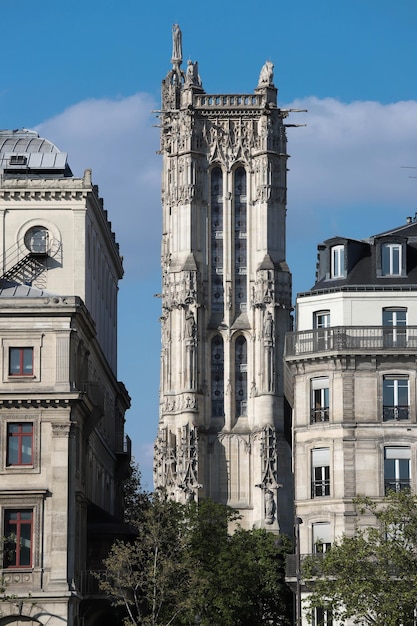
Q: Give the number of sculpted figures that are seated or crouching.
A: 2